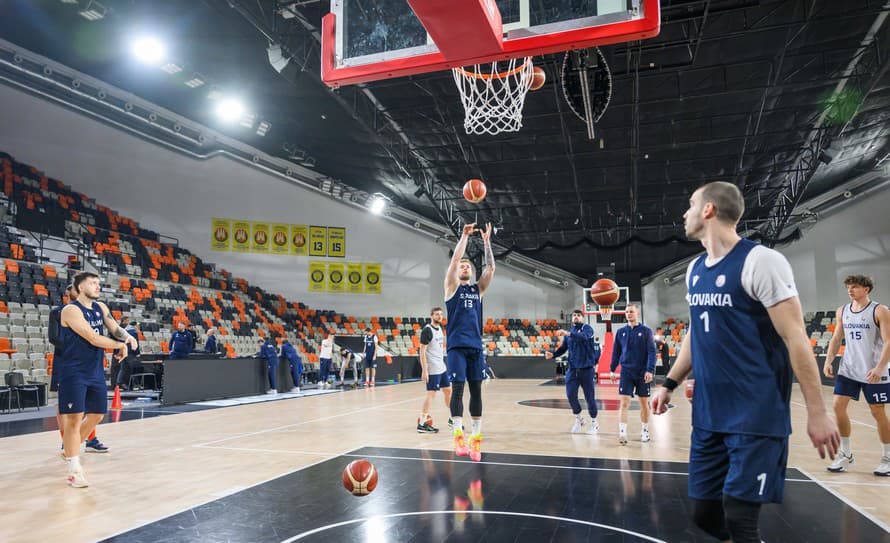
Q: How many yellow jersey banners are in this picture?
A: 2